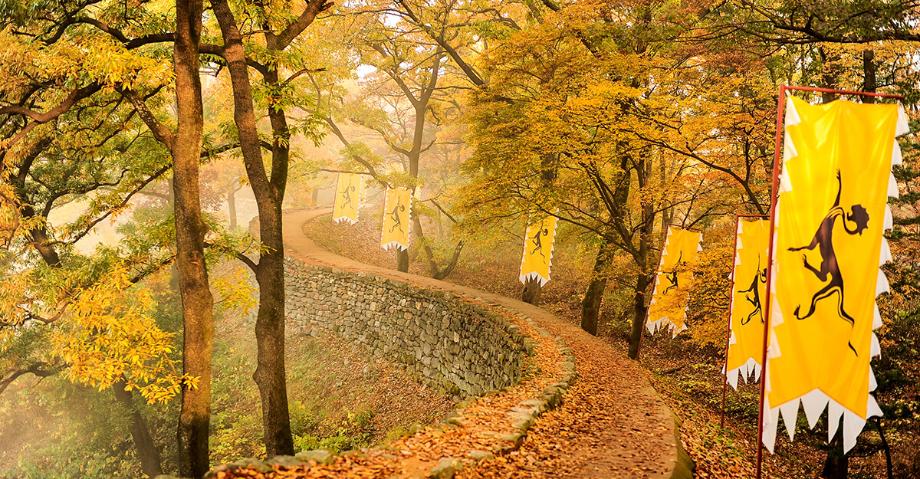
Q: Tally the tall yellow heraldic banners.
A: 6